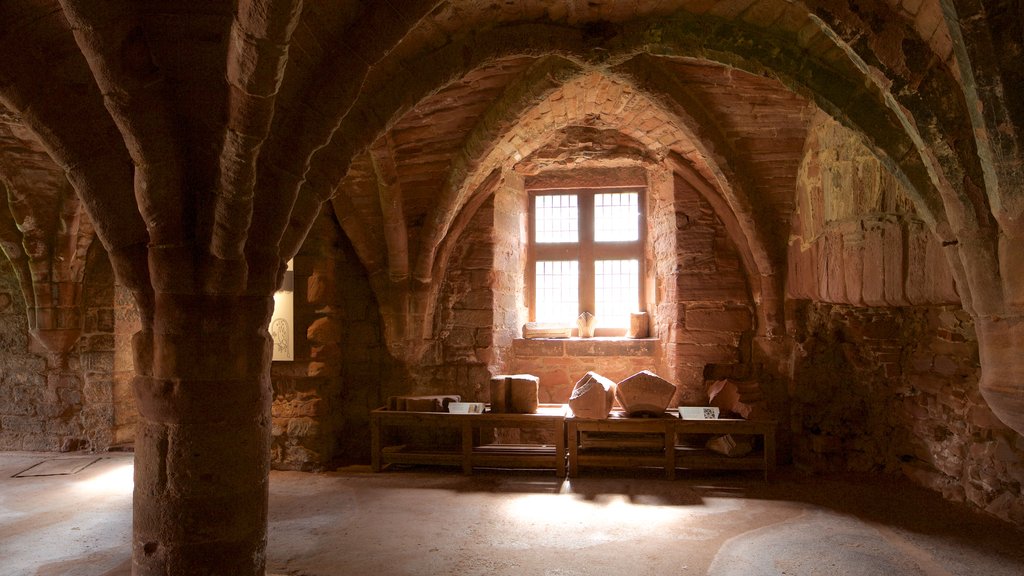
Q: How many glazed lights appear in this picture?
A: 4